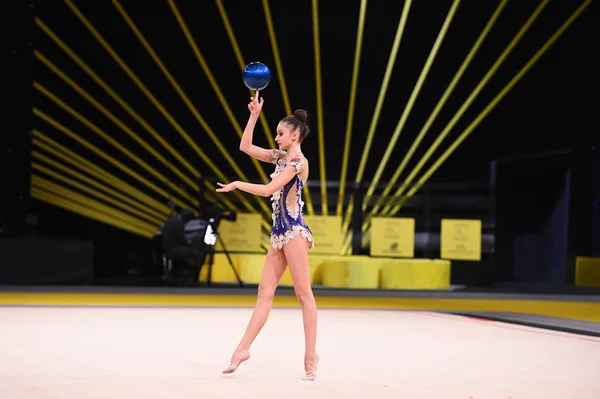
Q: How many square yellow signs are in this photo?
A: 4